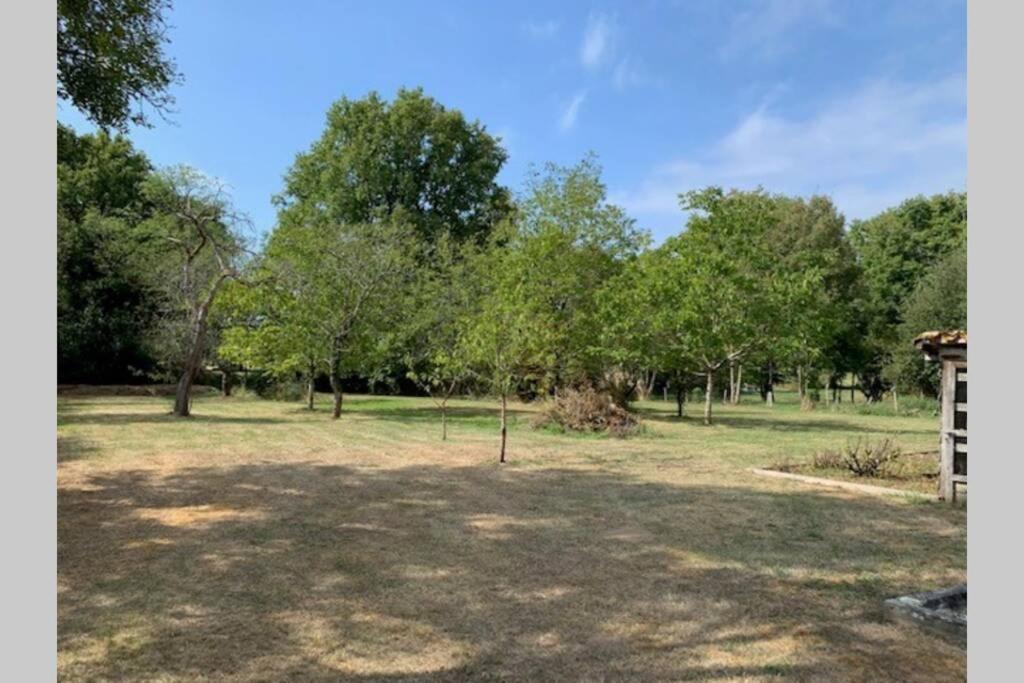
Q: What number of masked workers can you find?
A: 0